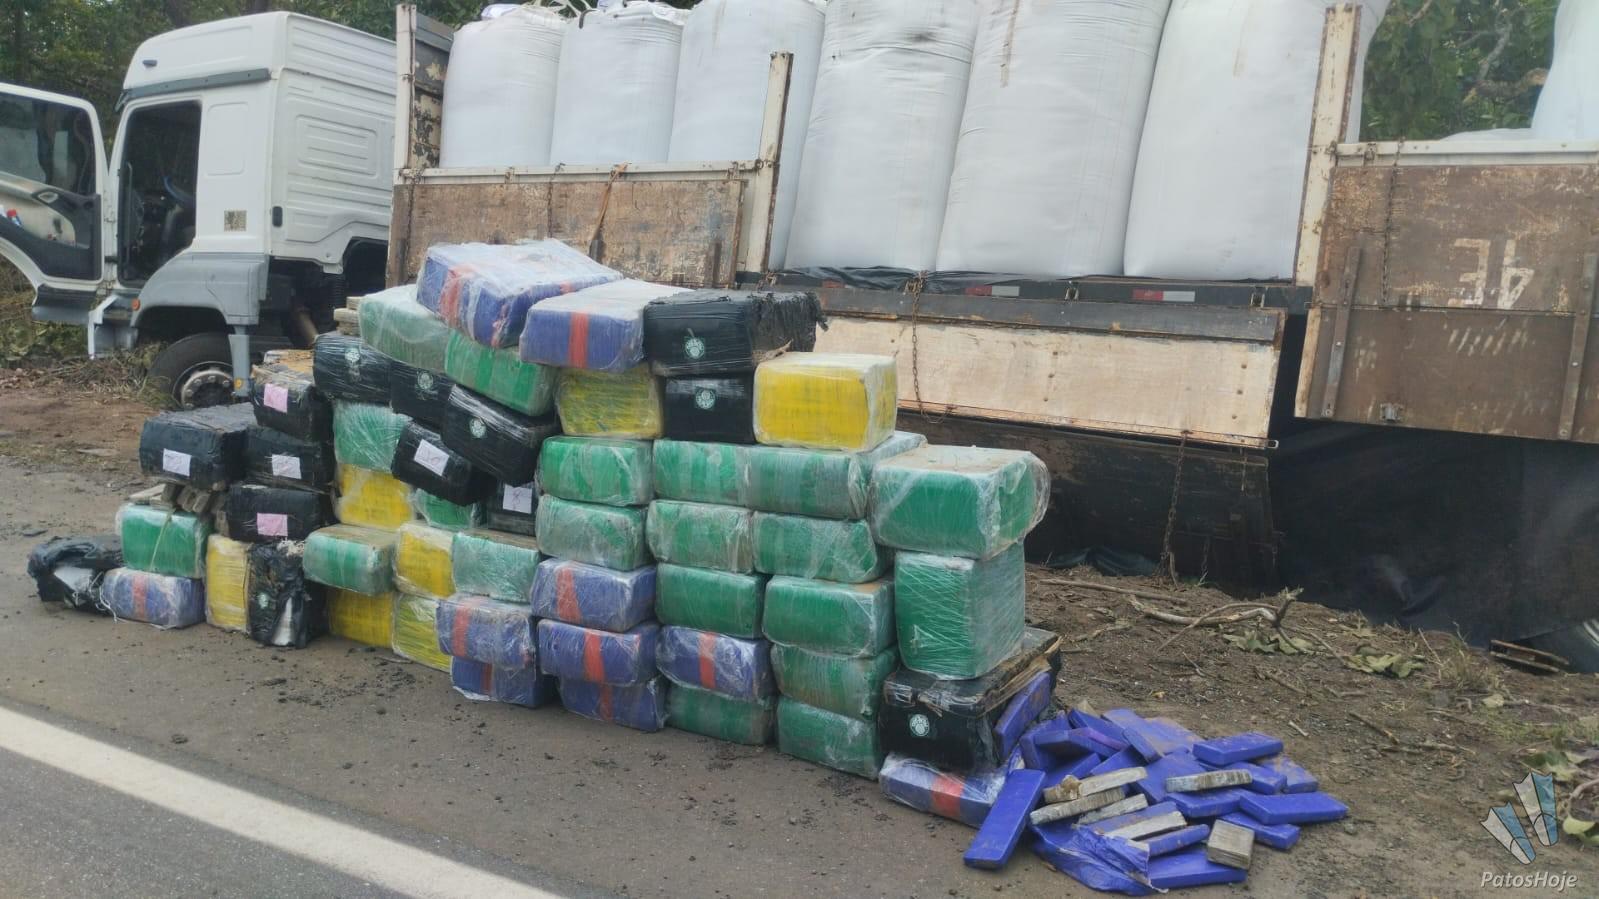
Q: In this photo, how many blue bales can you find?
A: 10